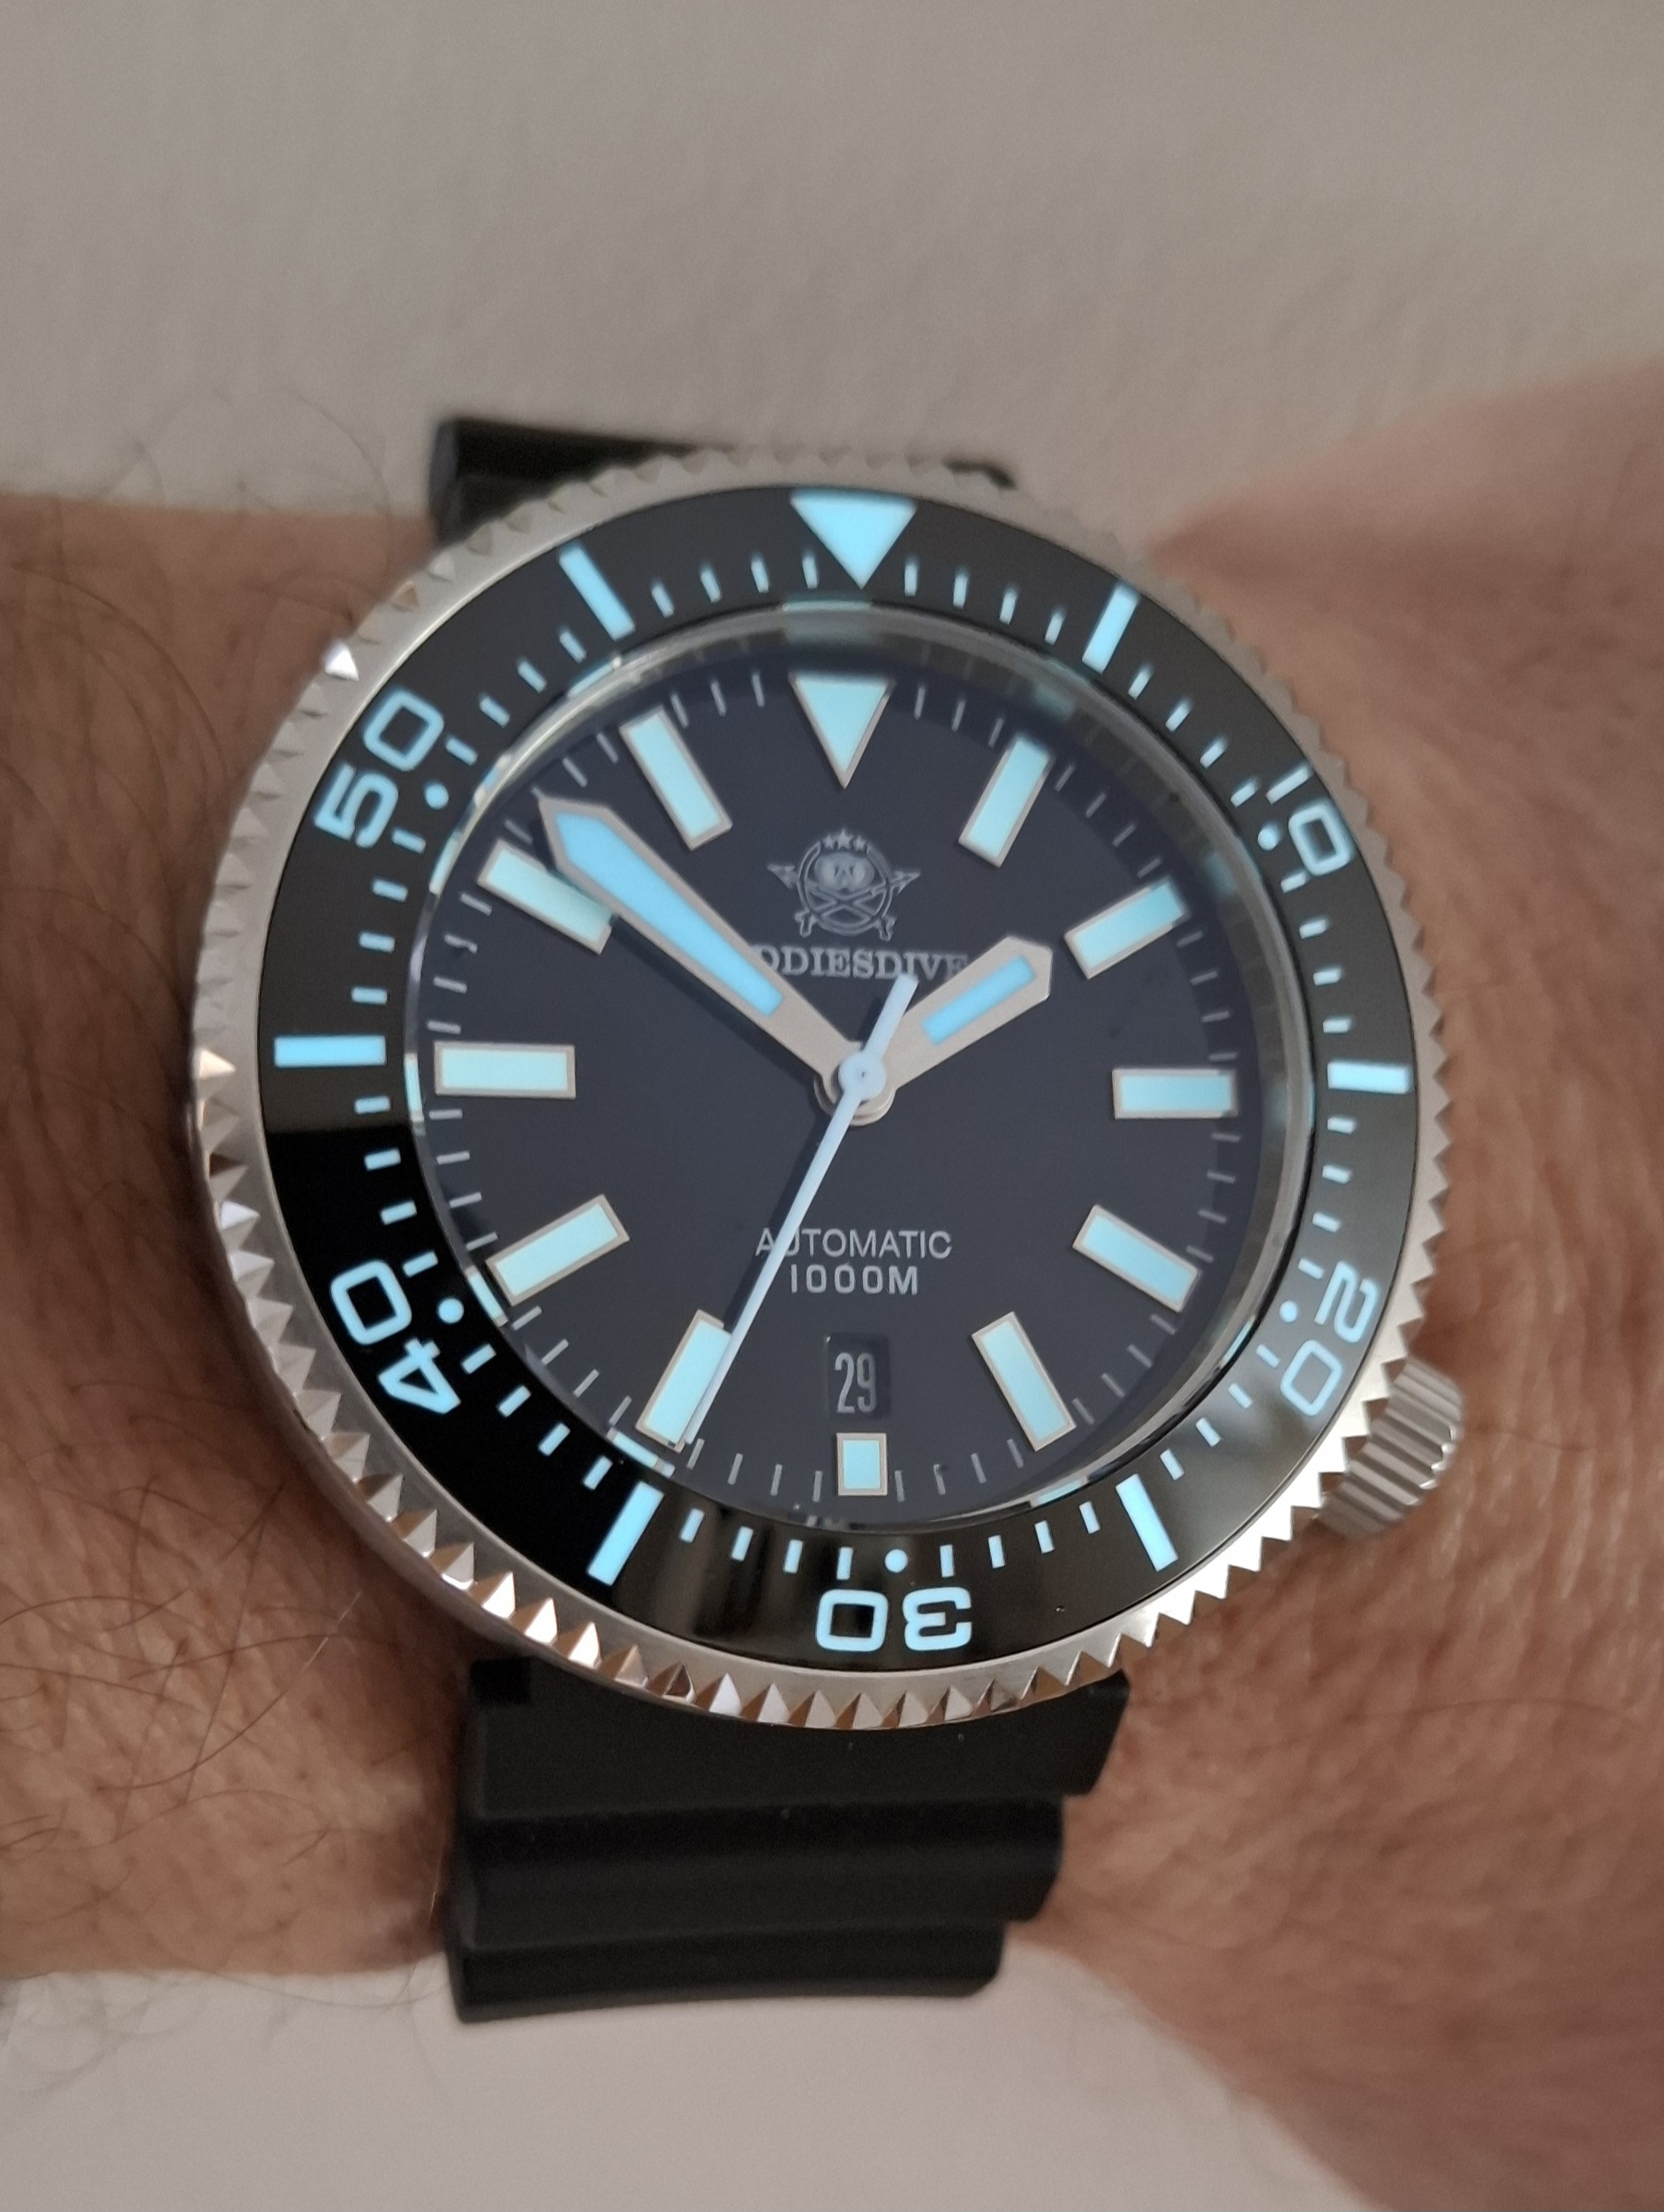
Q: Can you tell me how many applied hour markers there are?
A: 12